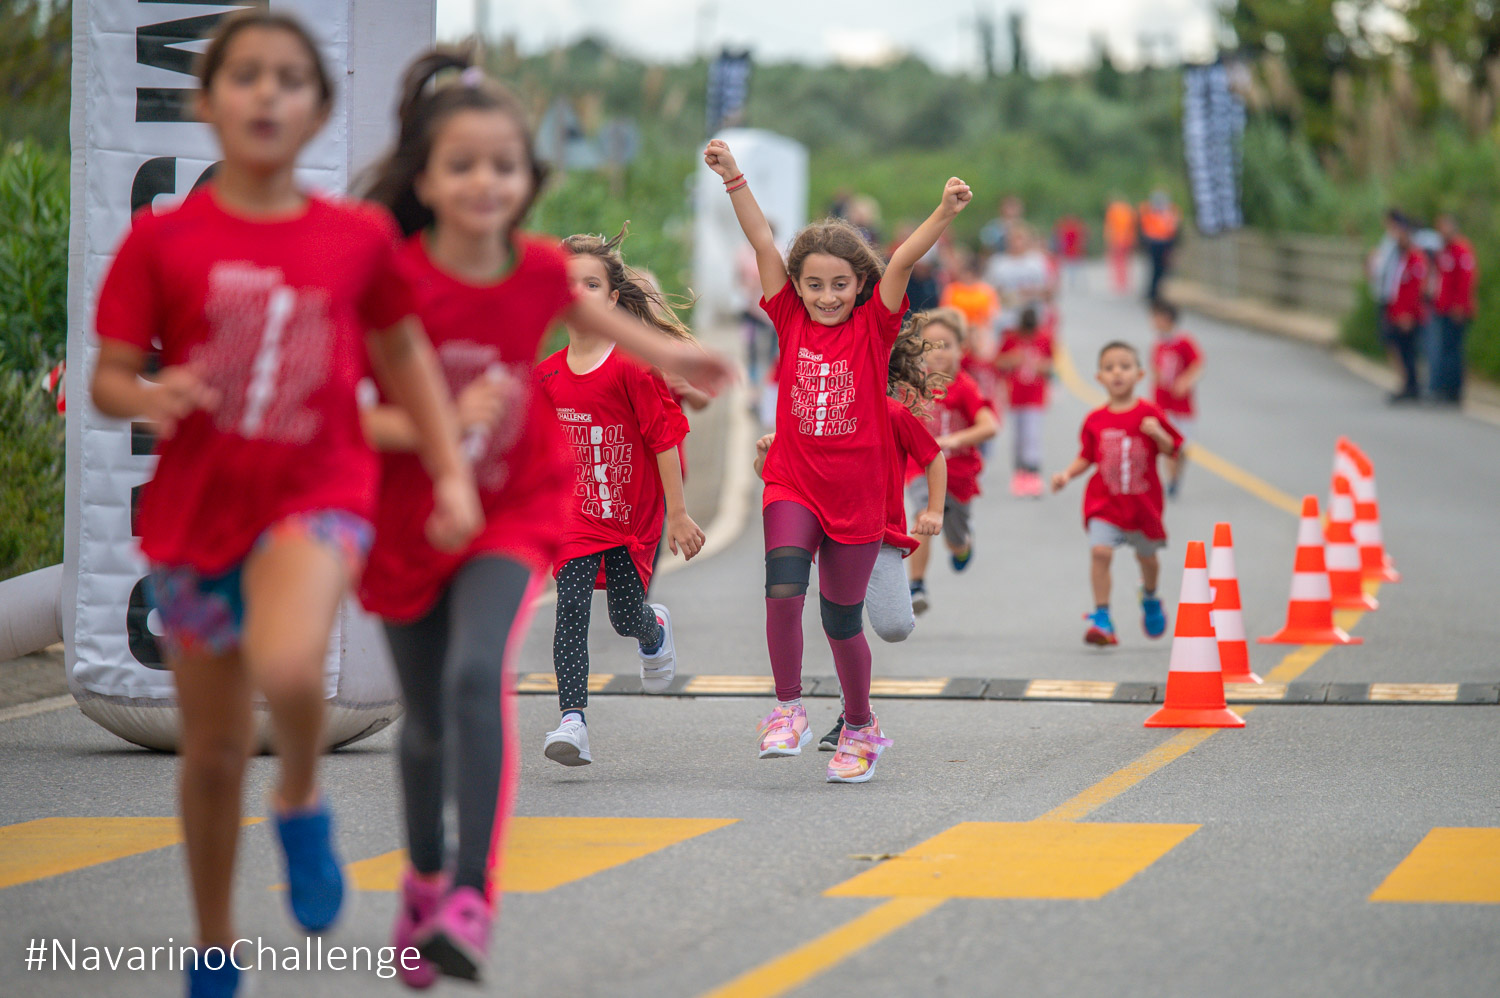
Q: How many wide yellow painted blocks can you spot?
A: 4